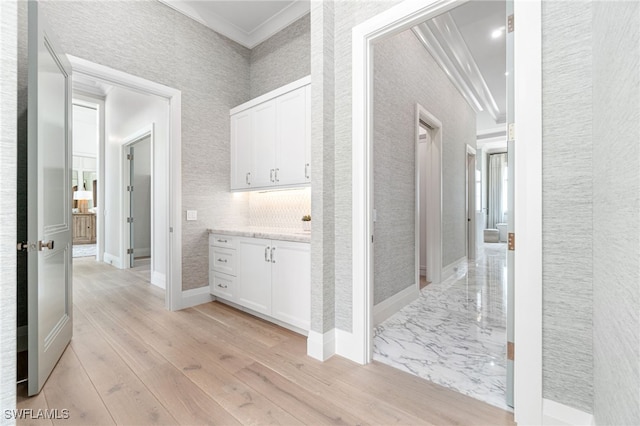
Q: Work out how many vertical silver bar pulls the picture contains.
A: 6